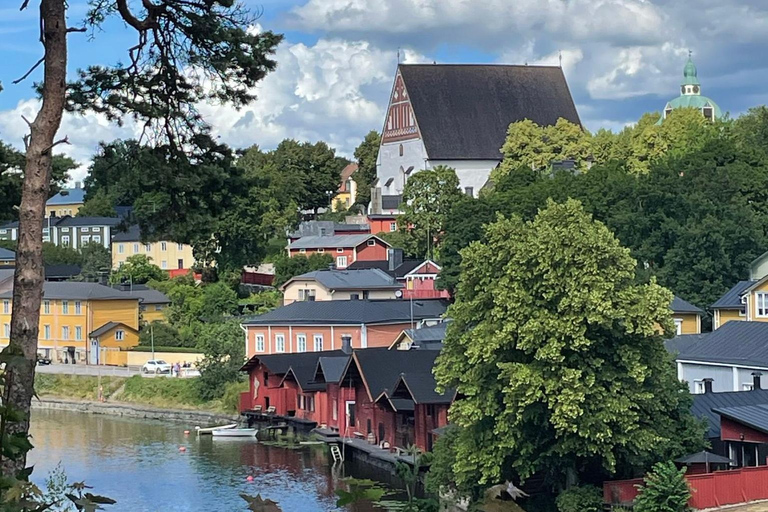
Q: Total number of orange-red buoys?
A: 3